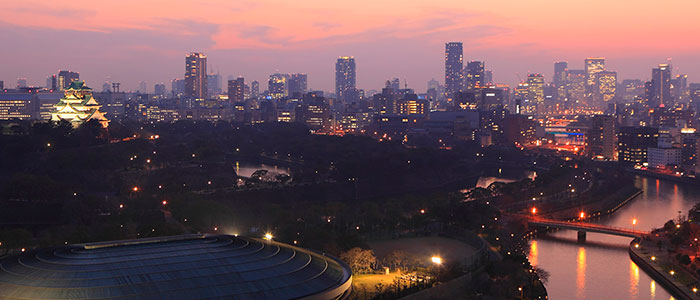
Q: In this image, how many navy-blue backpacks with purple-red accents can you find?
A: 0